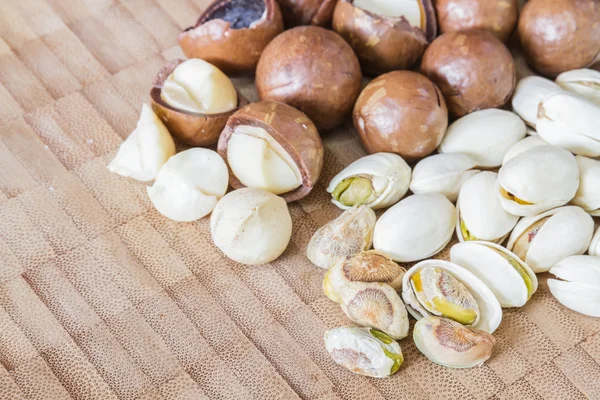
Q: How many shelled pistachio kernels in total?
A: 5